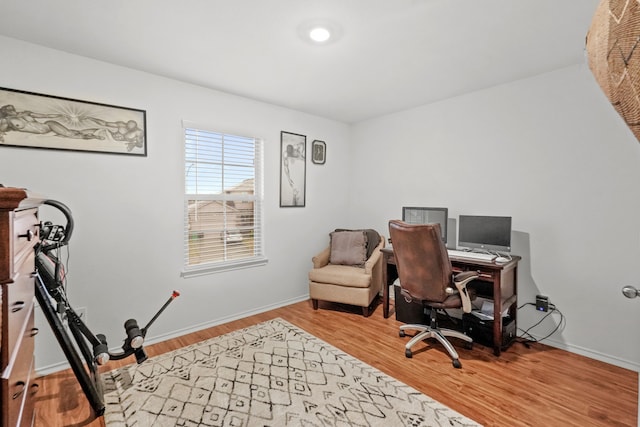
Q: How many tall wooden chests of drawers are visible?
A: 1